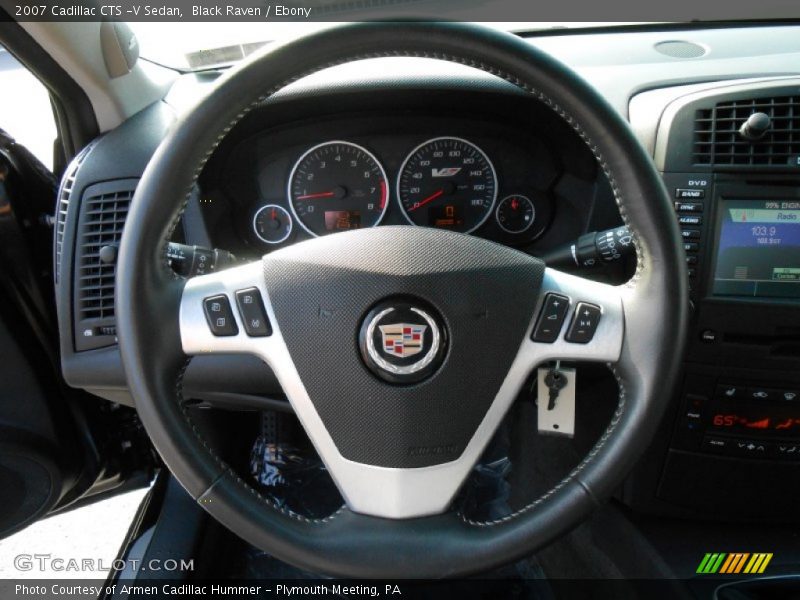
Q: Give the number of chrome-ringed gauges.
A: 4